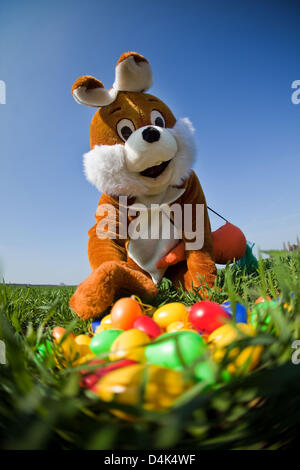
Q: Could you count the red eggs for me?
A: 3